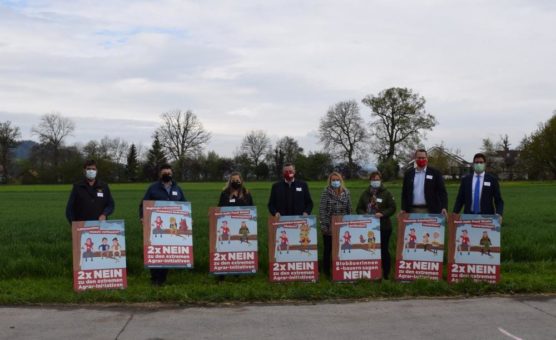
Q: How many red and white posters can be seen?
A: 7